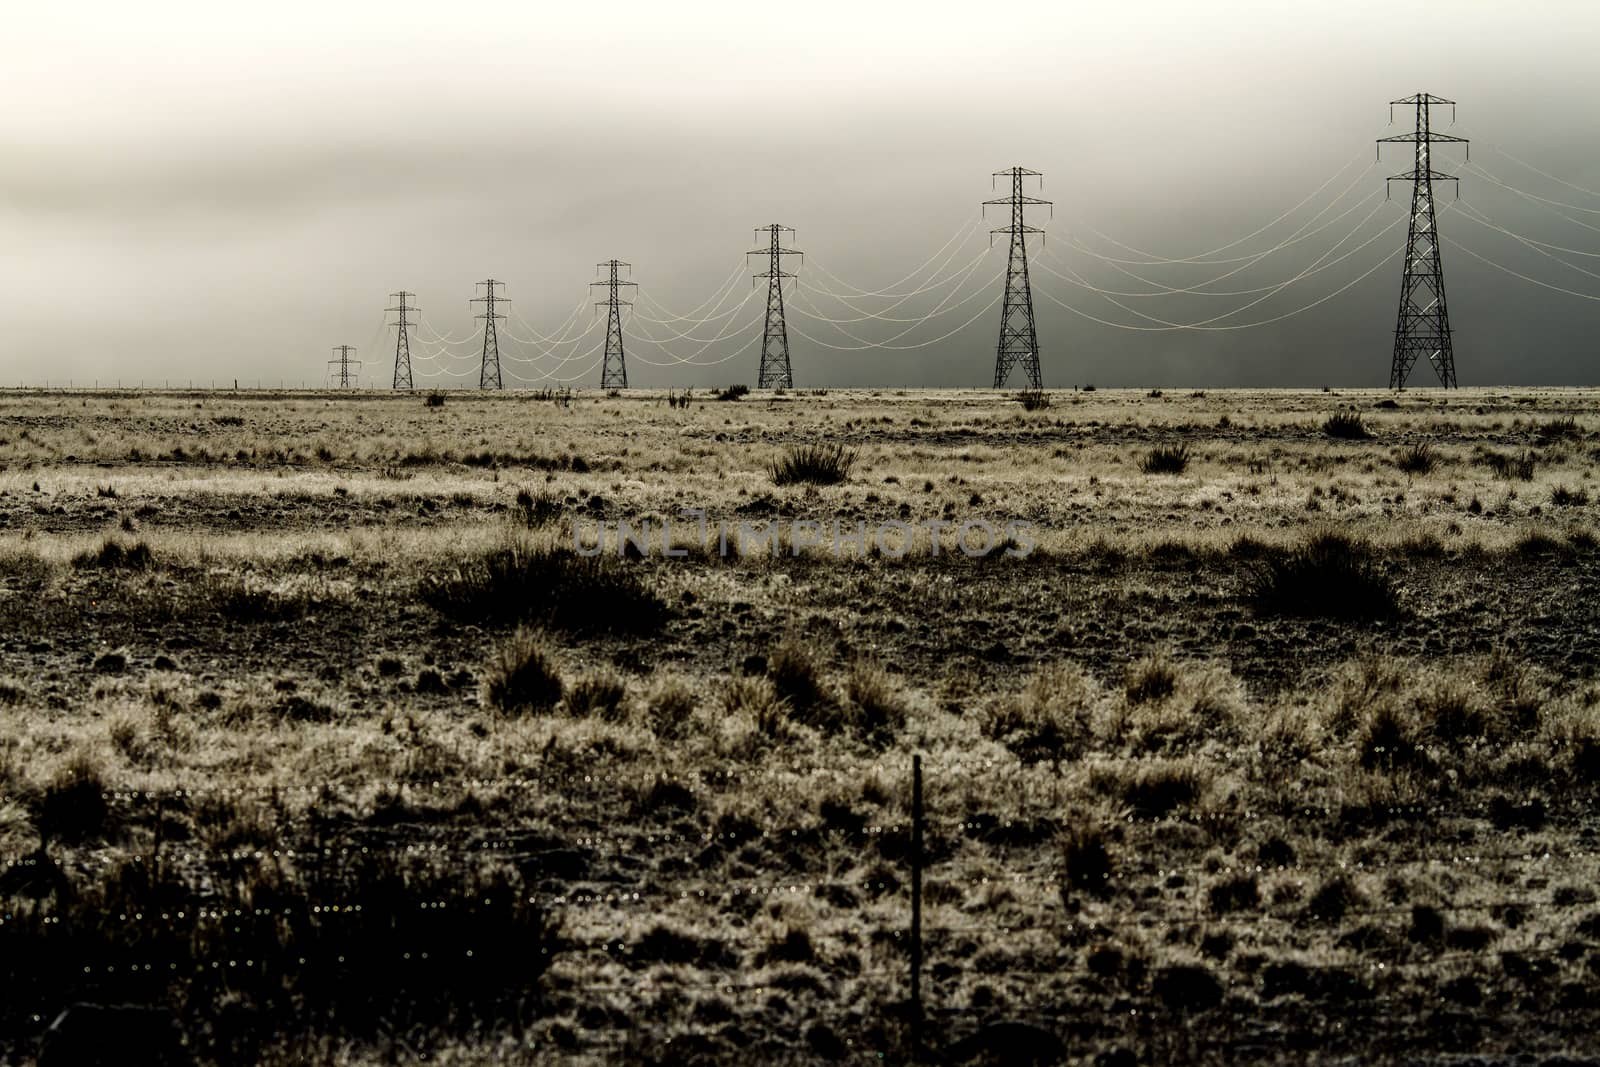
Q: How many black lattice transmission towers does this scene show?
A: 7